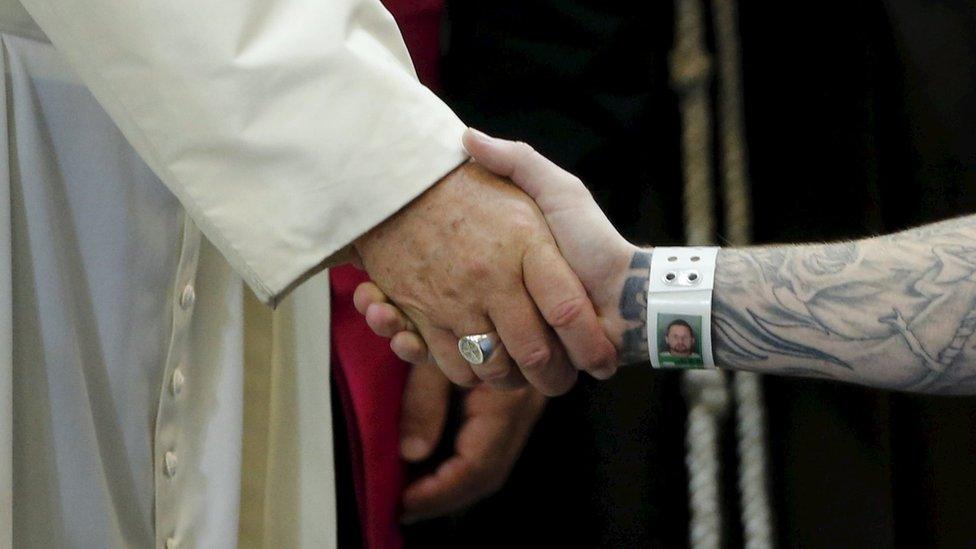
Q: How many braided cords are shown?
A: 2